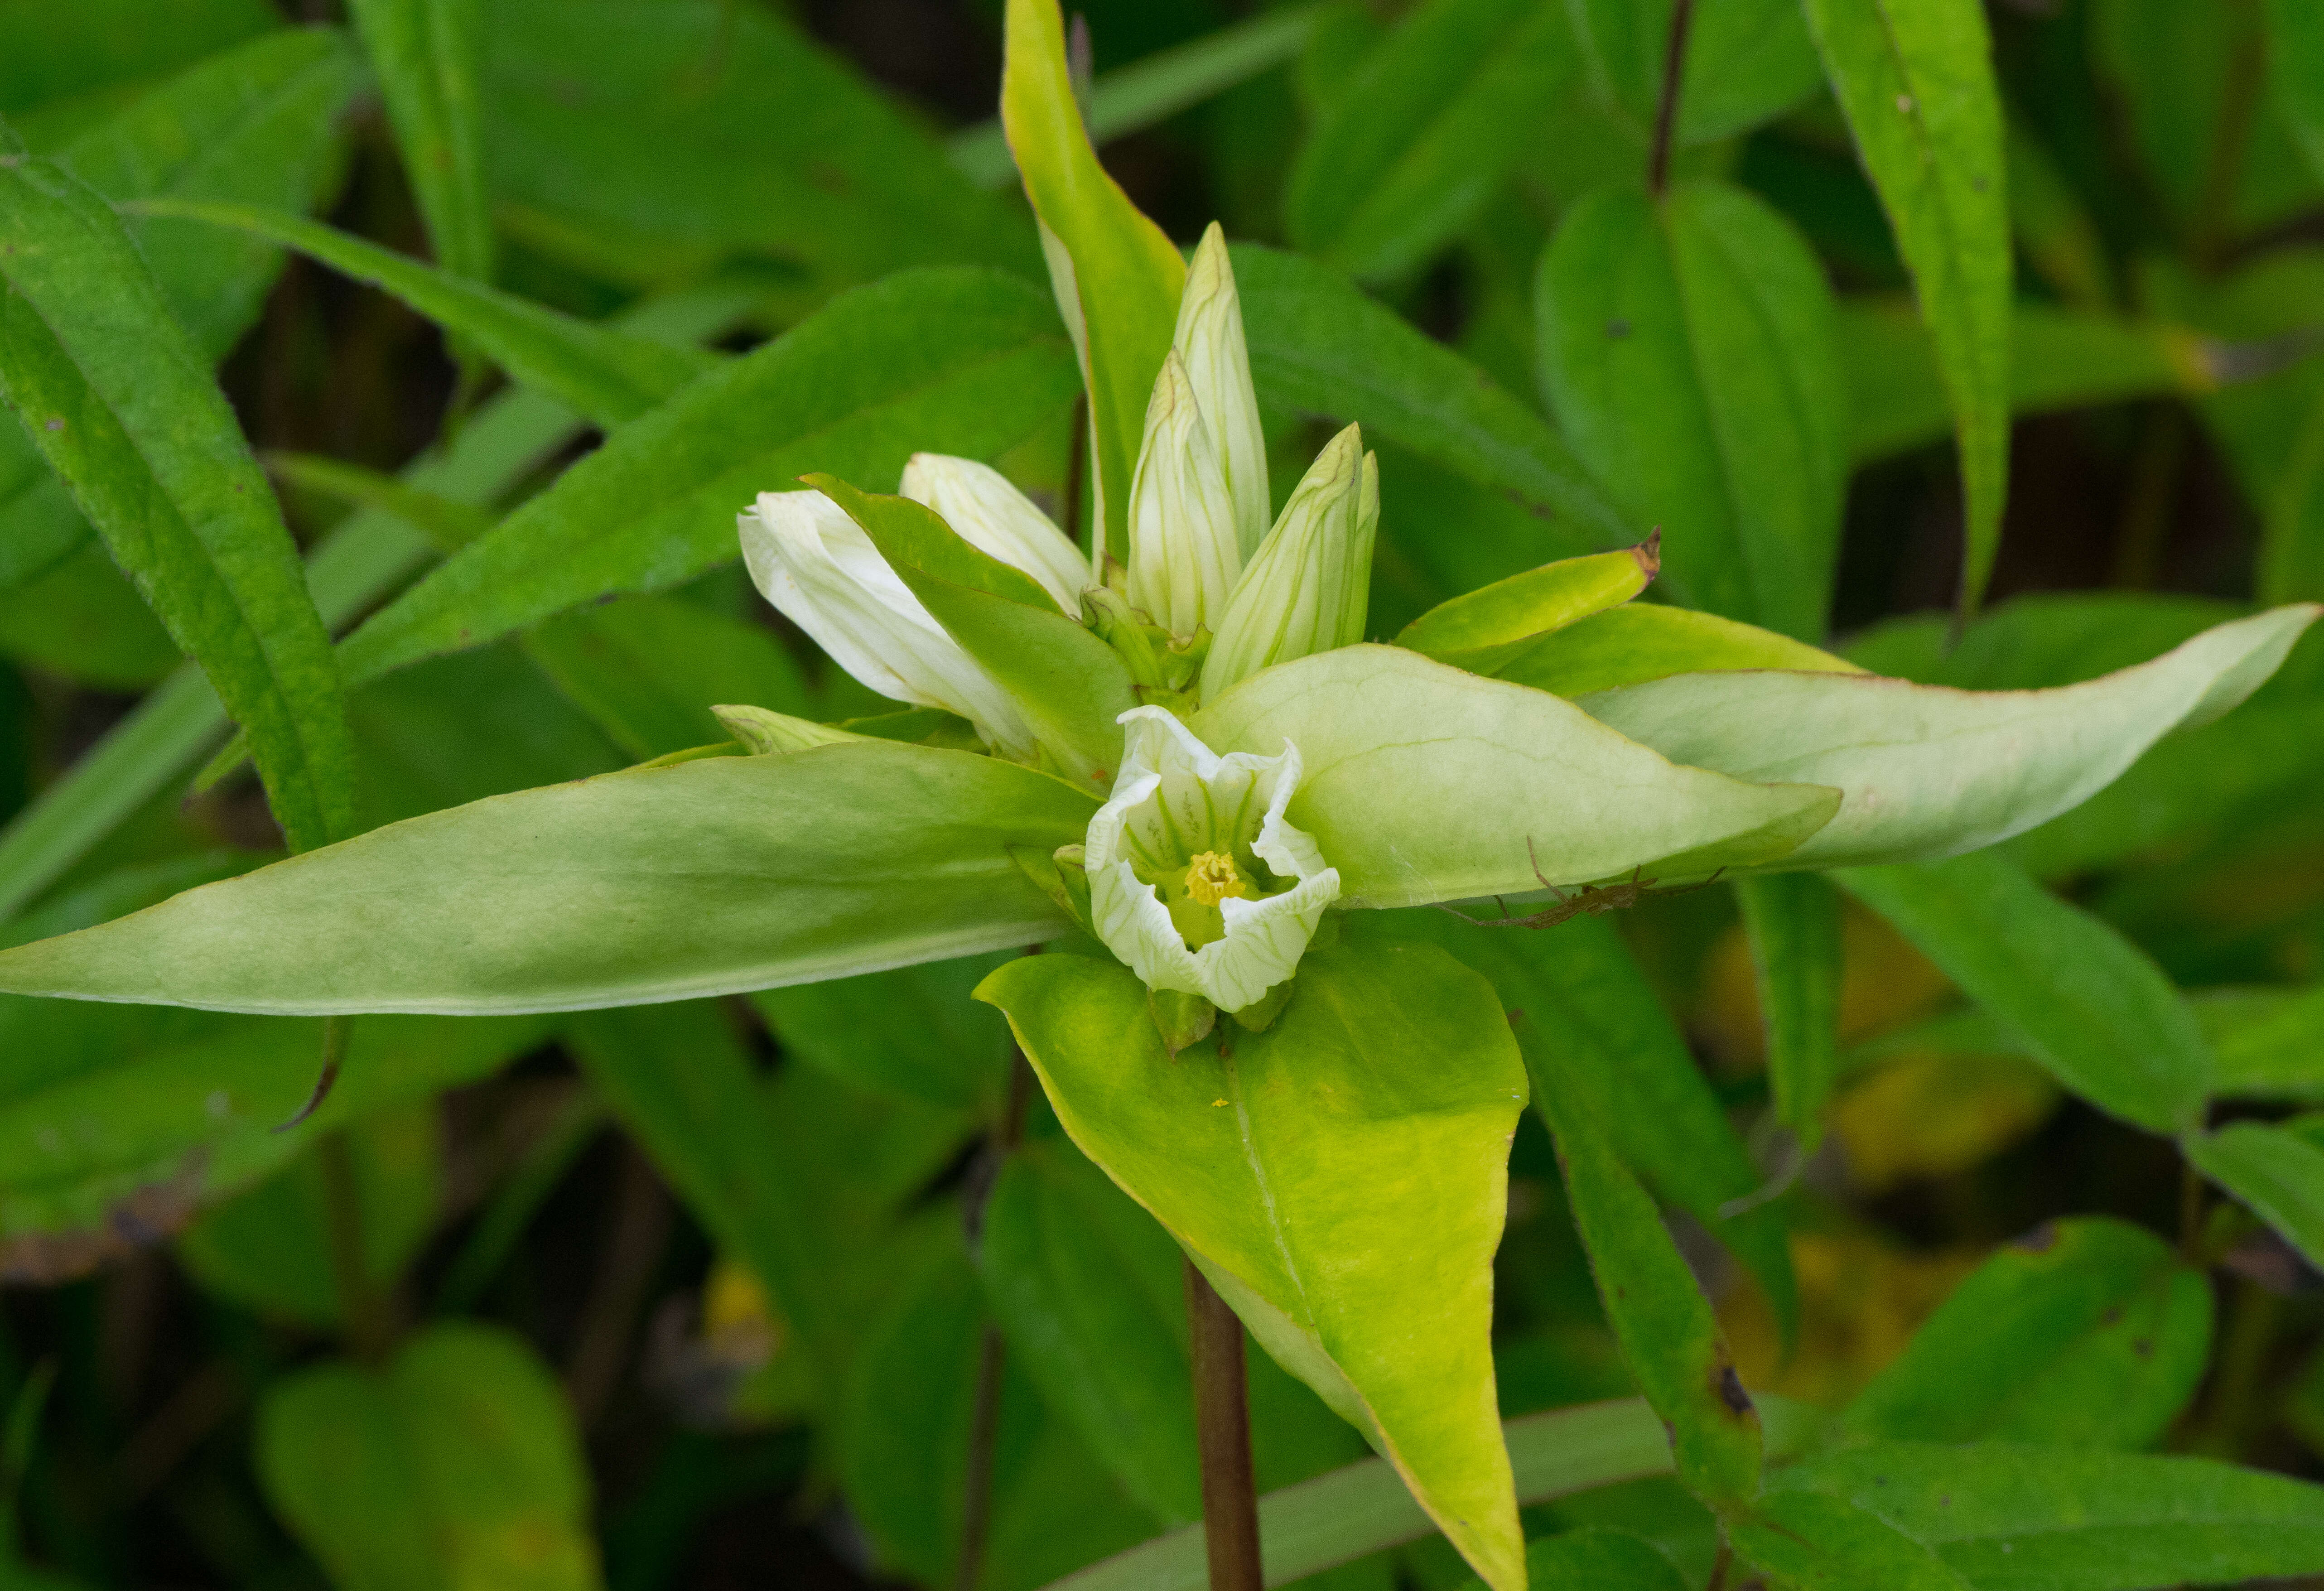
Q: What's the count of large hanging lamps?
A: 0